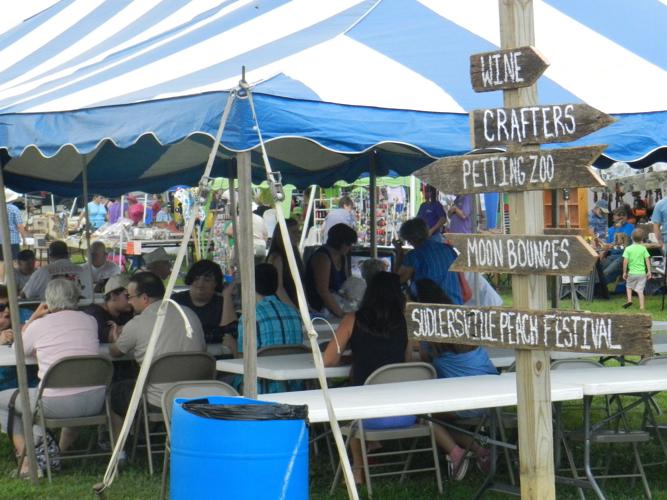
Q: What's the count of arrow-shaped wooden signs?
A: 4